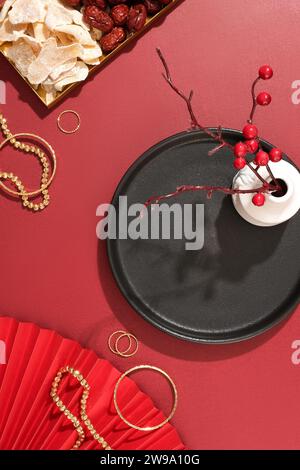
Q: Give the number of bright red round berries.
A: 9